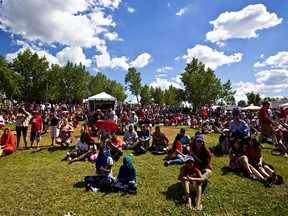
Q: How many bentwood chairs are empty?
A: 0